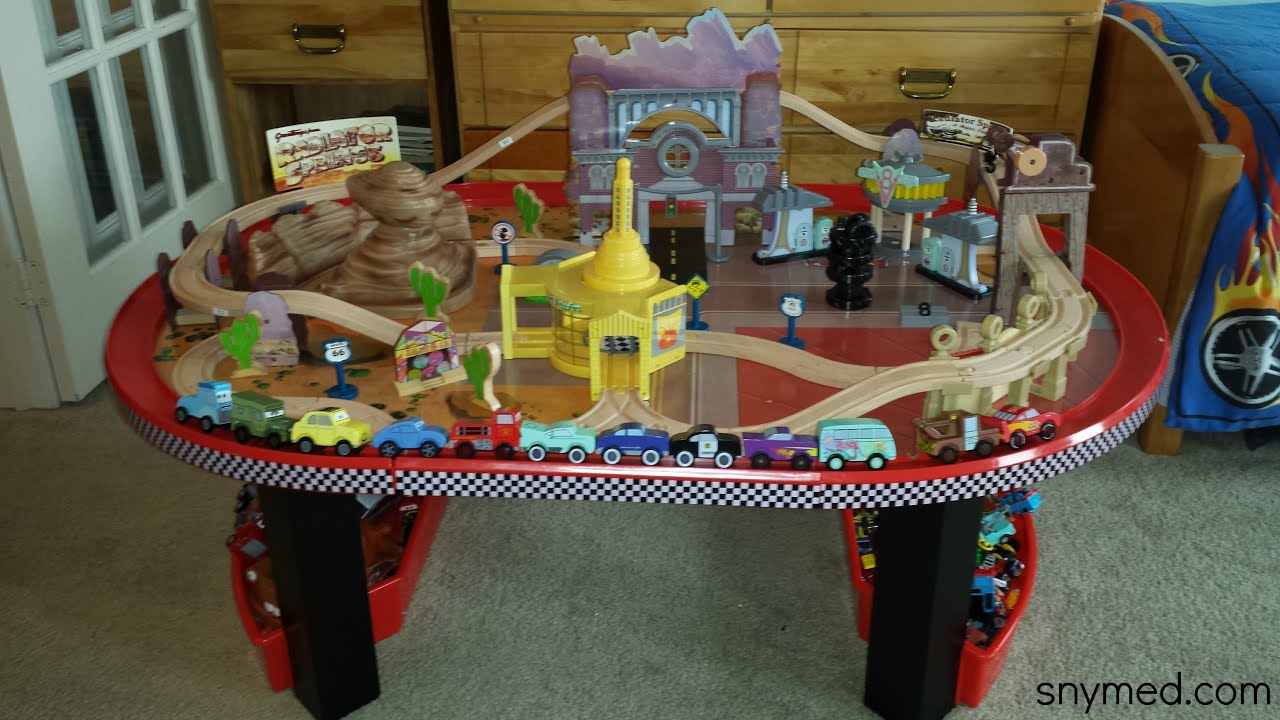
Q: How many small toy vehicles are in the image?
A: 12